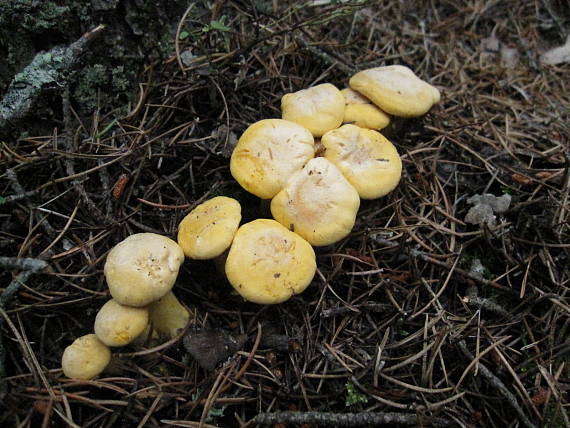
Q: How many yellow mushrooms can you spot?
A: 11